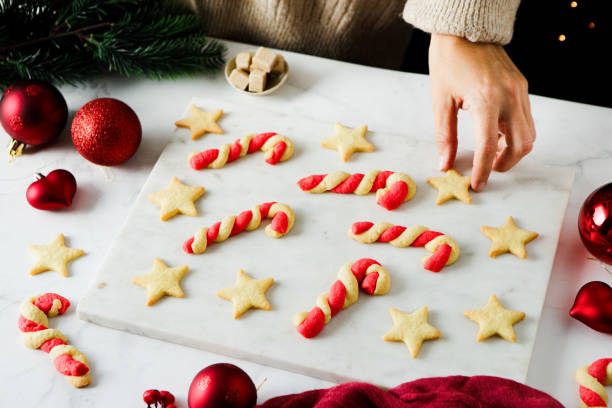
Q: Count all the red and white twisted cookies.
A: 7